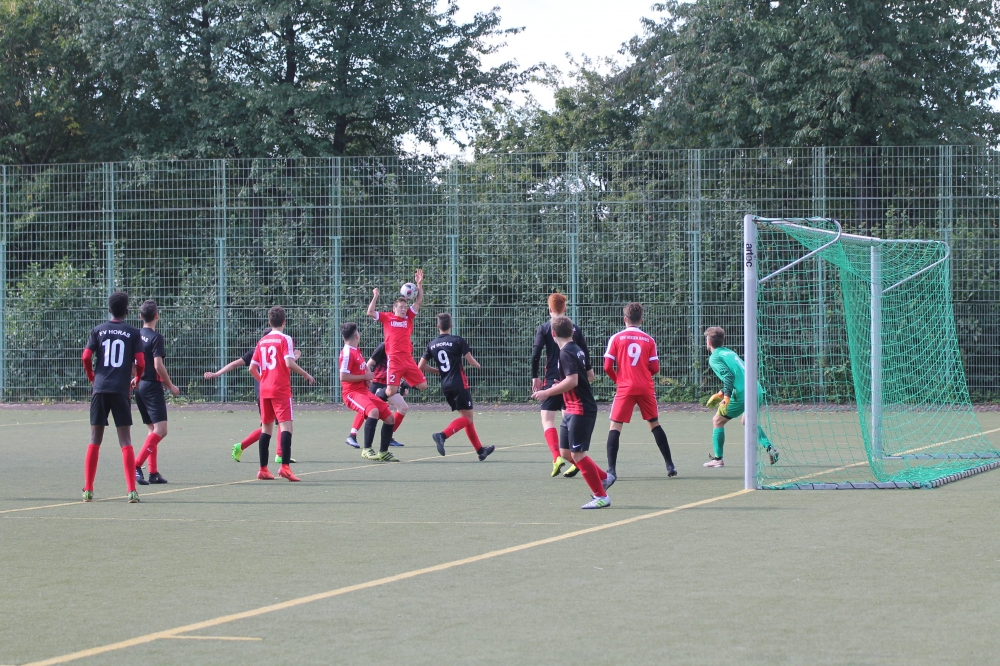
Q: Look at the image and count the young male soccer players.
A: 12